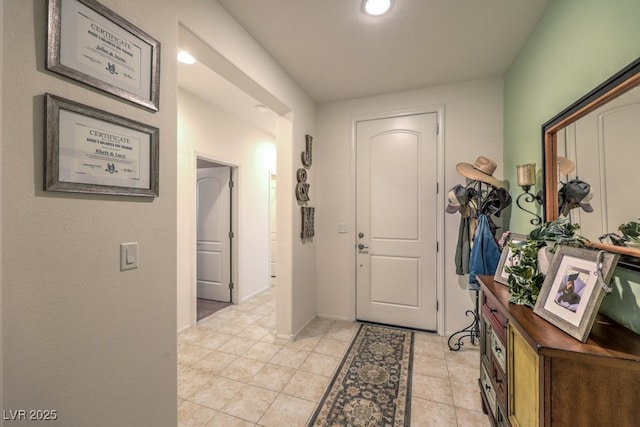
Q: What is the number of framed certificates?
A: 2